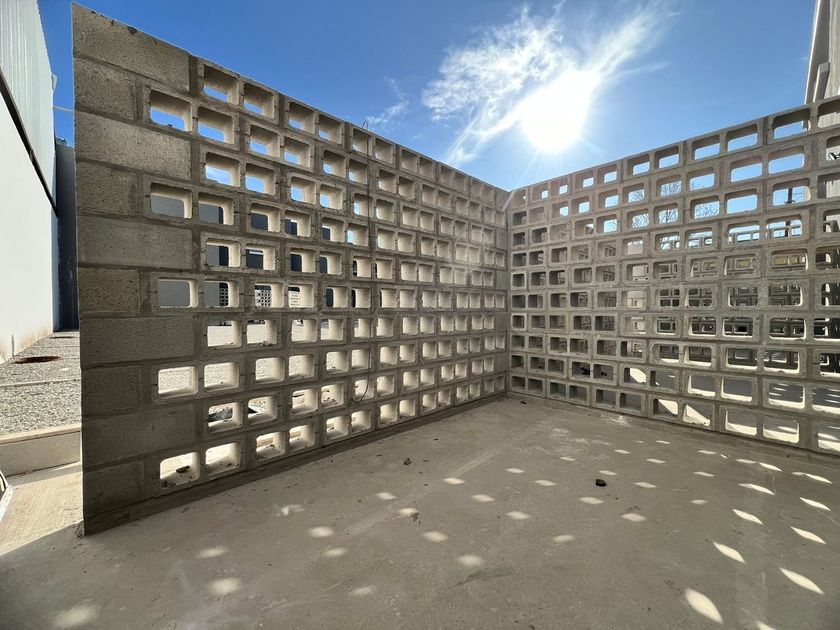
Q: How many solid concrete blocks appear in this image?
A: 10